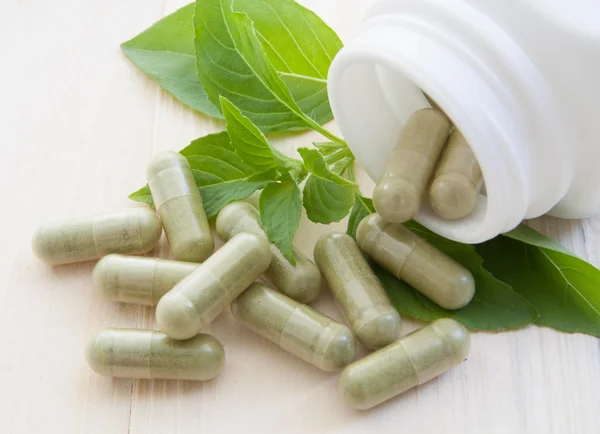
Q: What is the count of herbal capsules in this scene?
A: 12